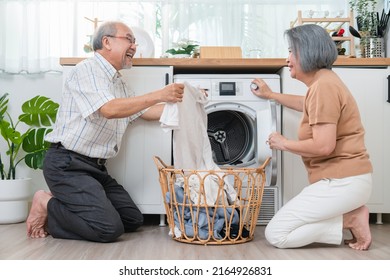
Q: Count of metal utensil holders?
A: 1